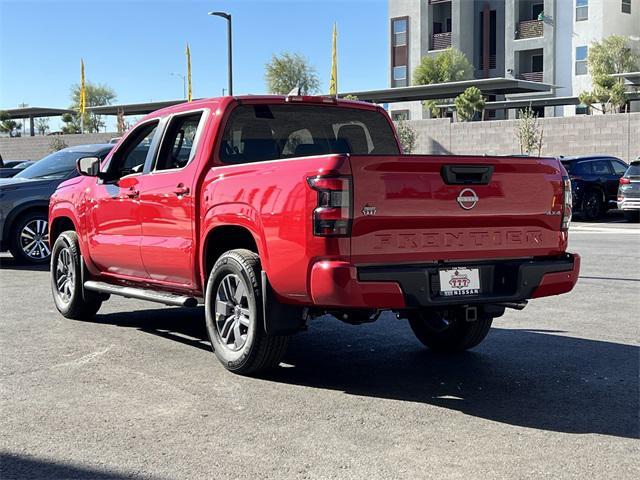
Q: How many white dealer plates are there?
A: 1